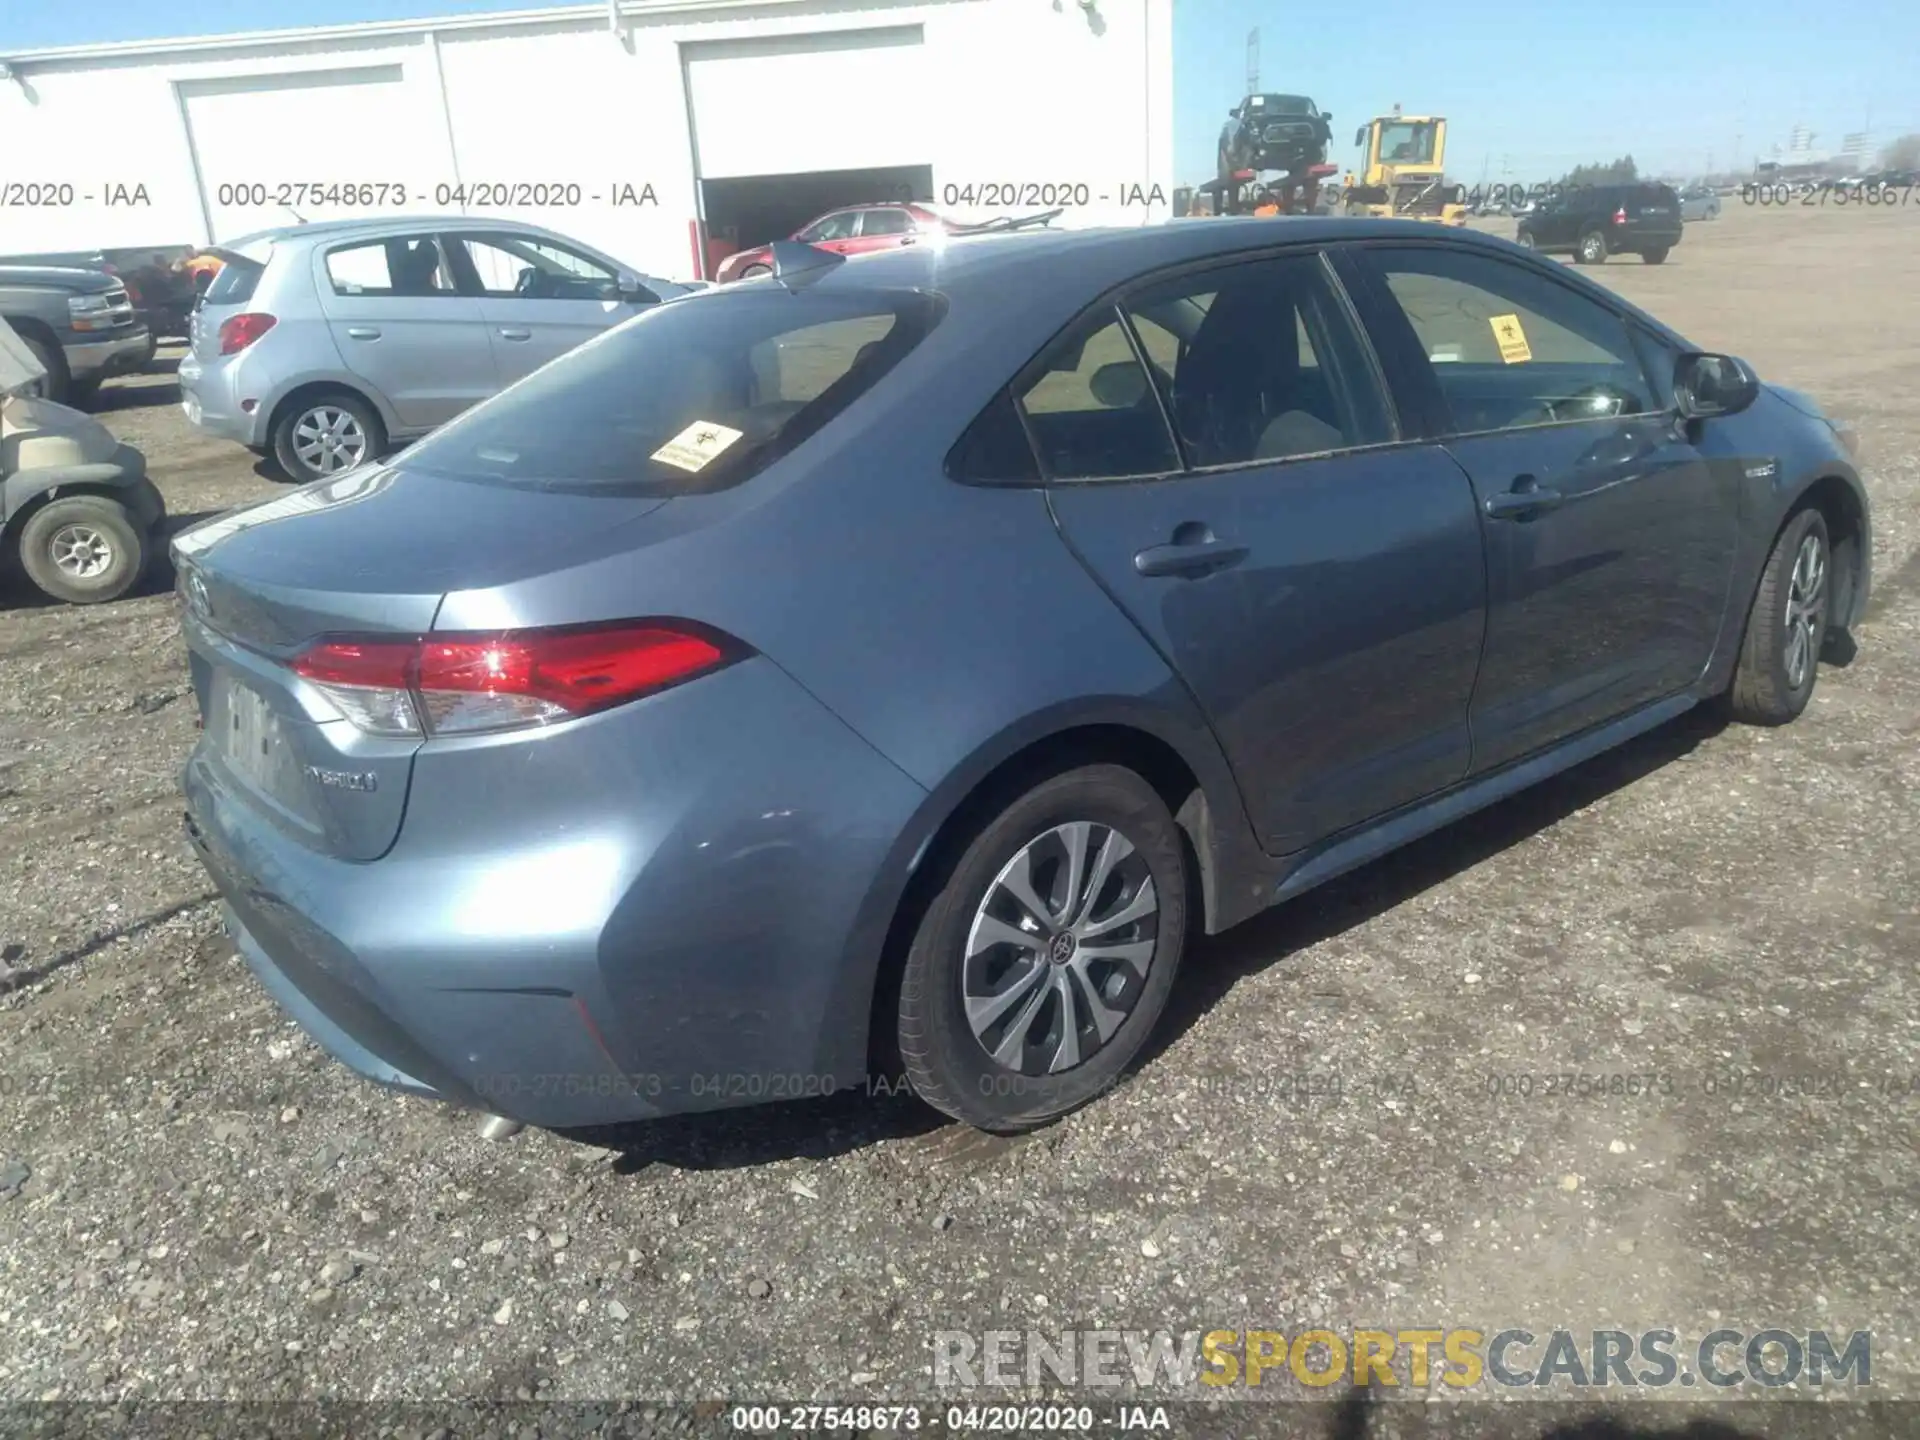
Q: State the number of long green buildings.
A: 0